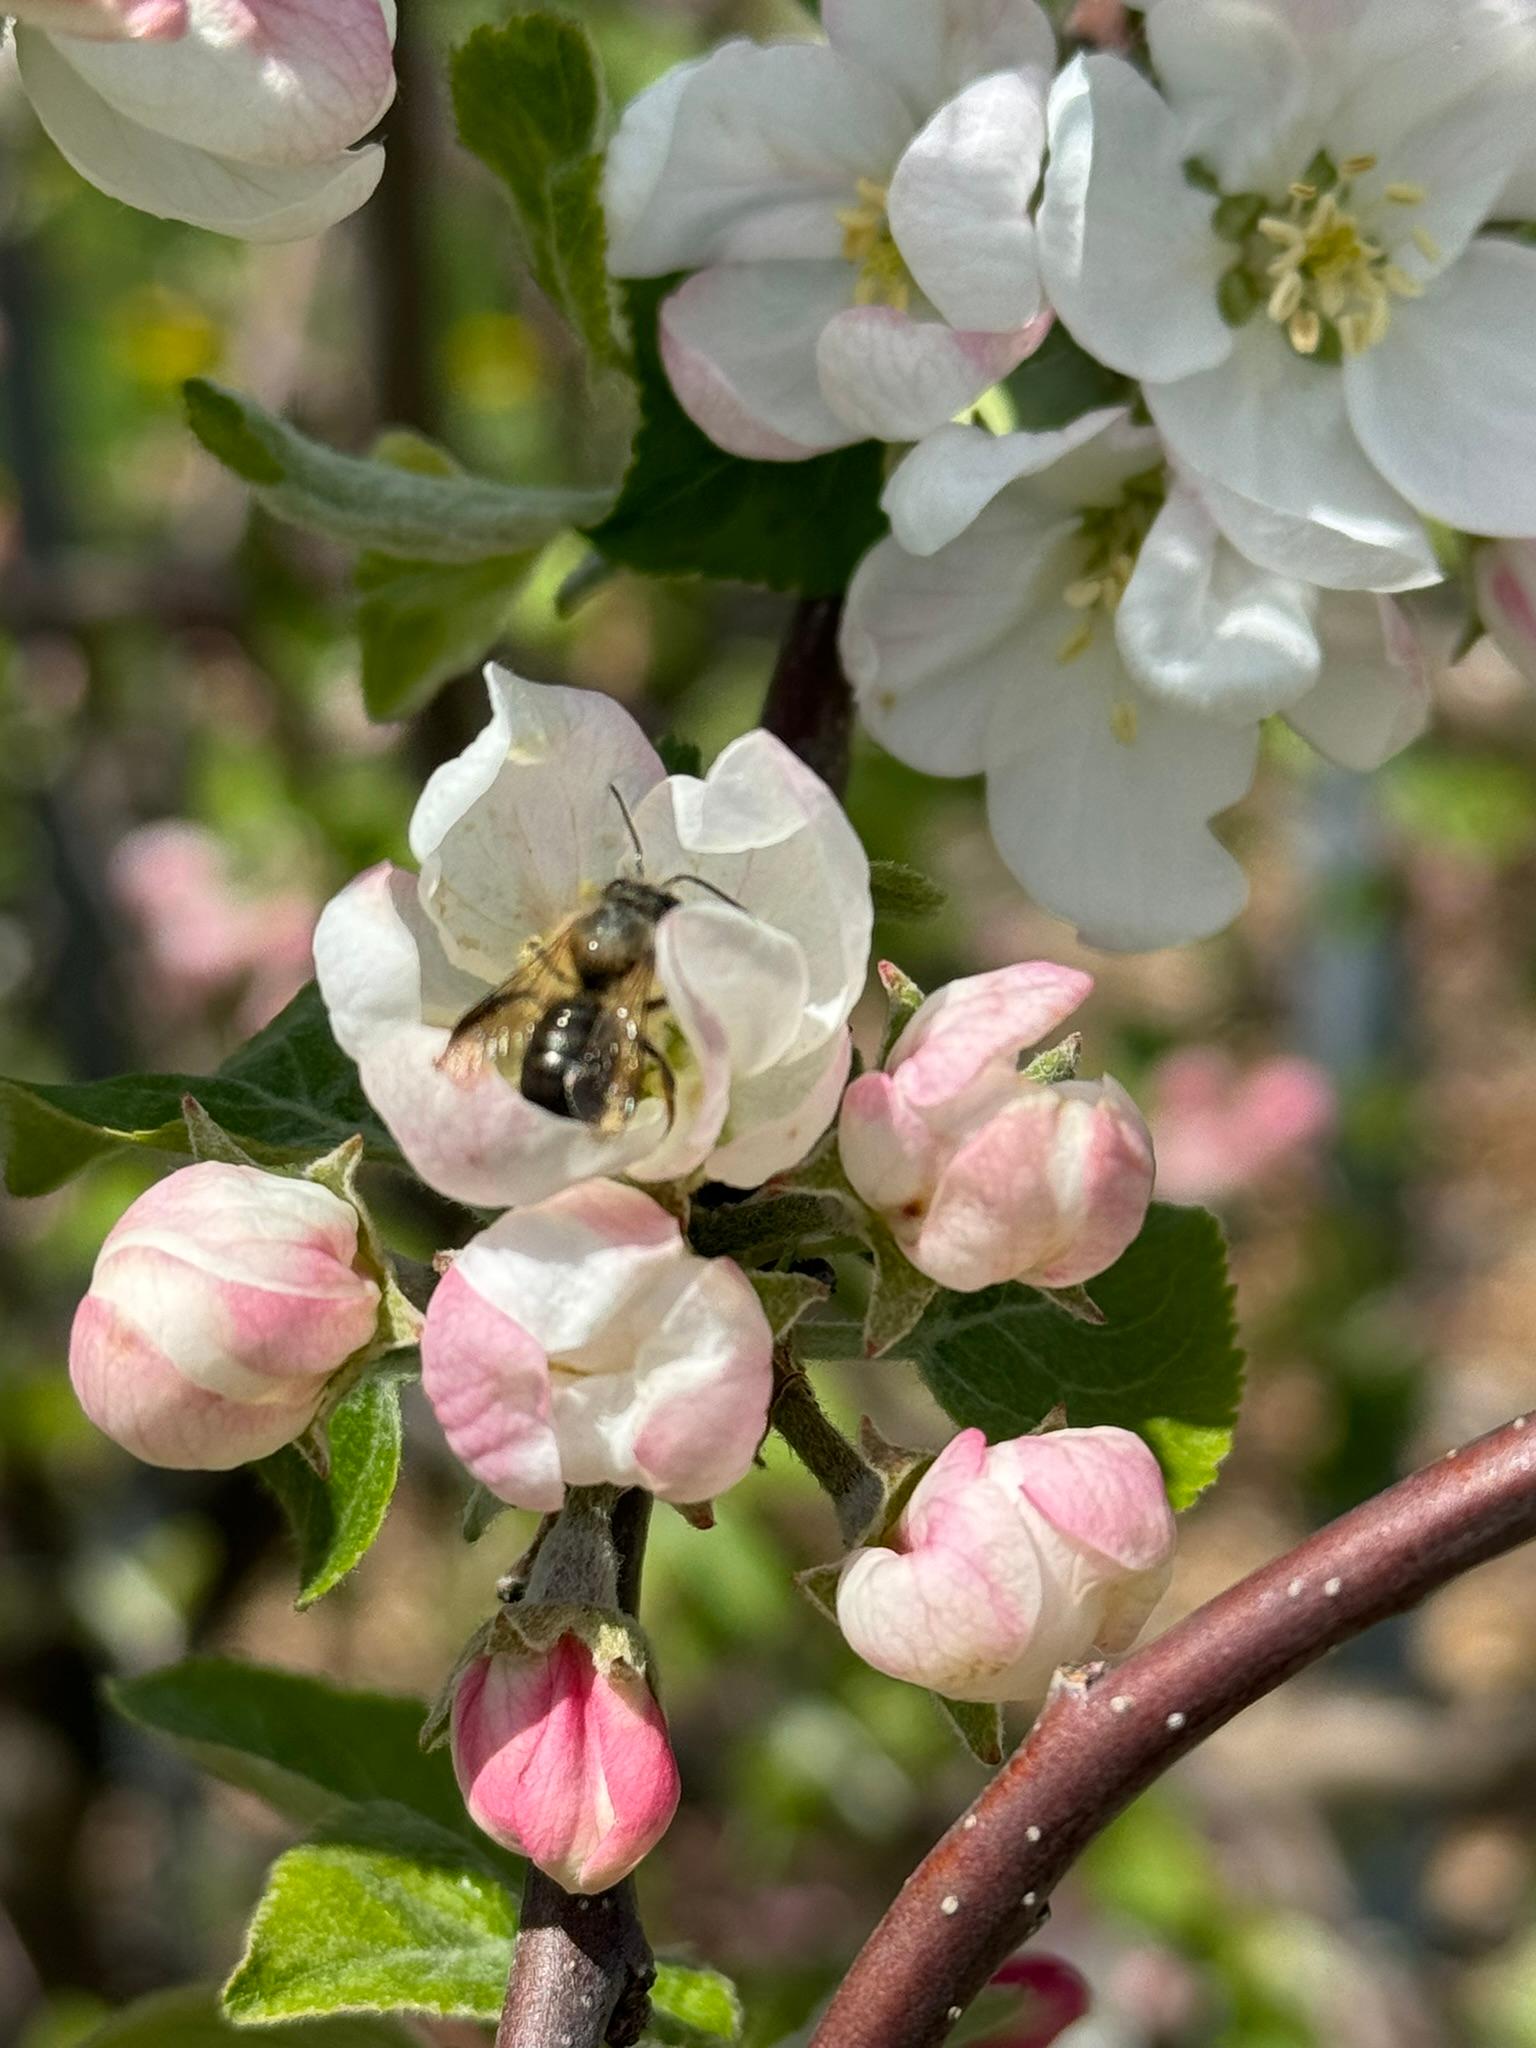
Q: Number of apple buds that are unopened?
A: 5